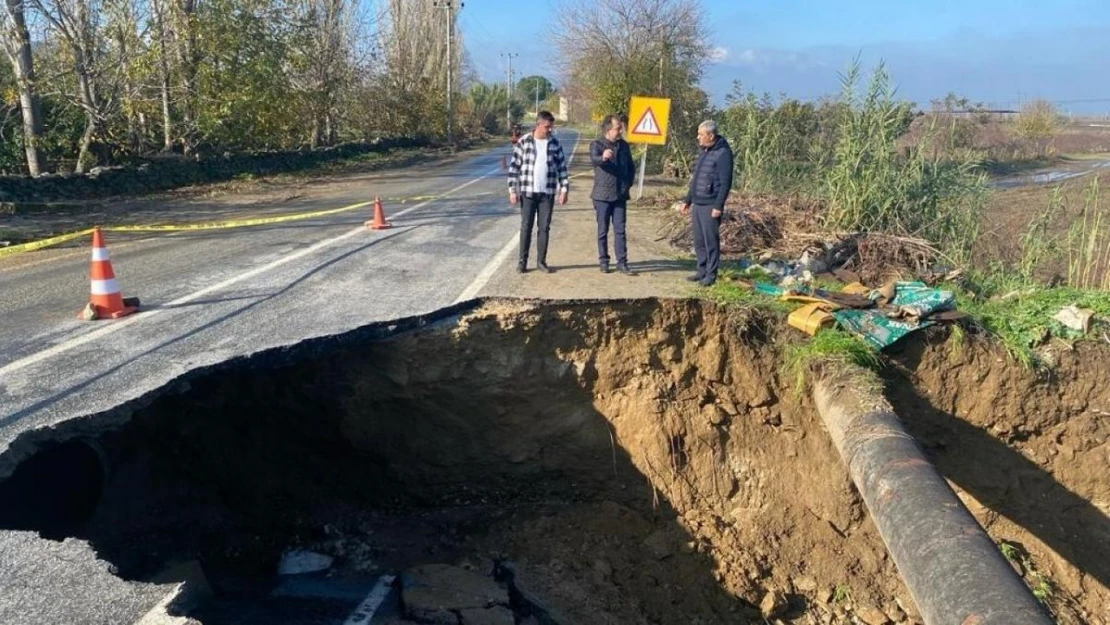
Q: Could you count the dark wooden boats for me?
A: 0